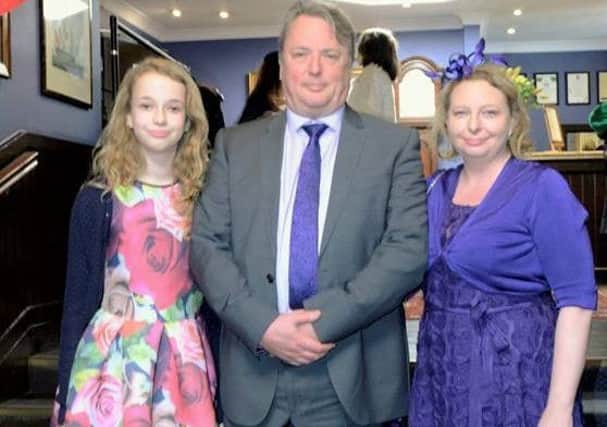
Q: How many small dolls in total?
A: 0